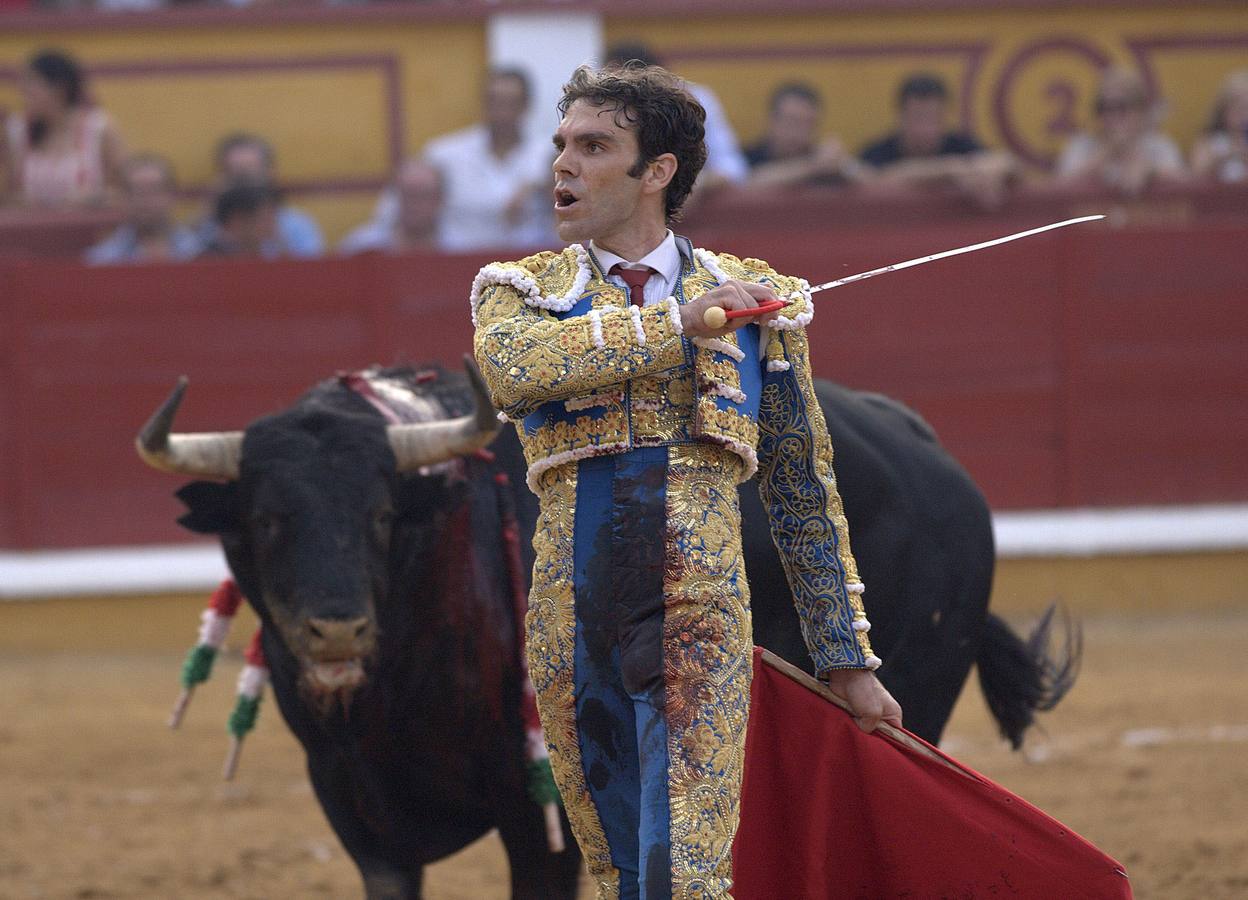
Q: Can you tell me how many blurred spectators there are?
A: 11